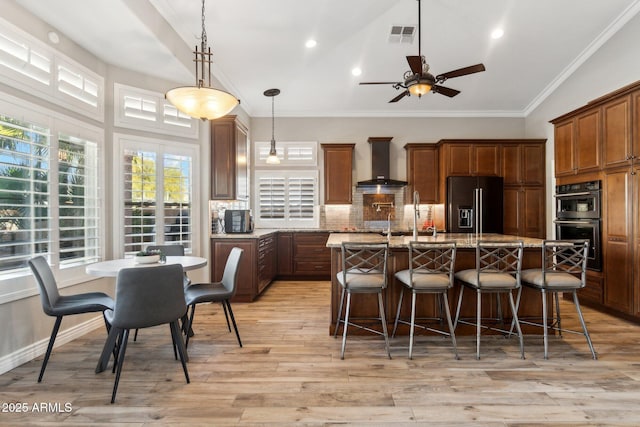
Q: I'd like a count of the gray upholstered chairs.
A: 4